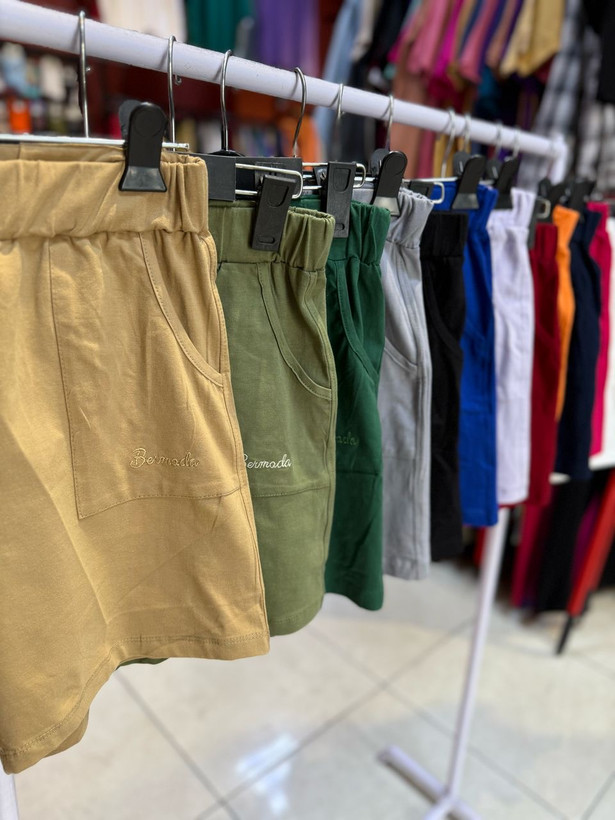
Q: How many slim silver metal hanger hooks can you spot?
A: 10